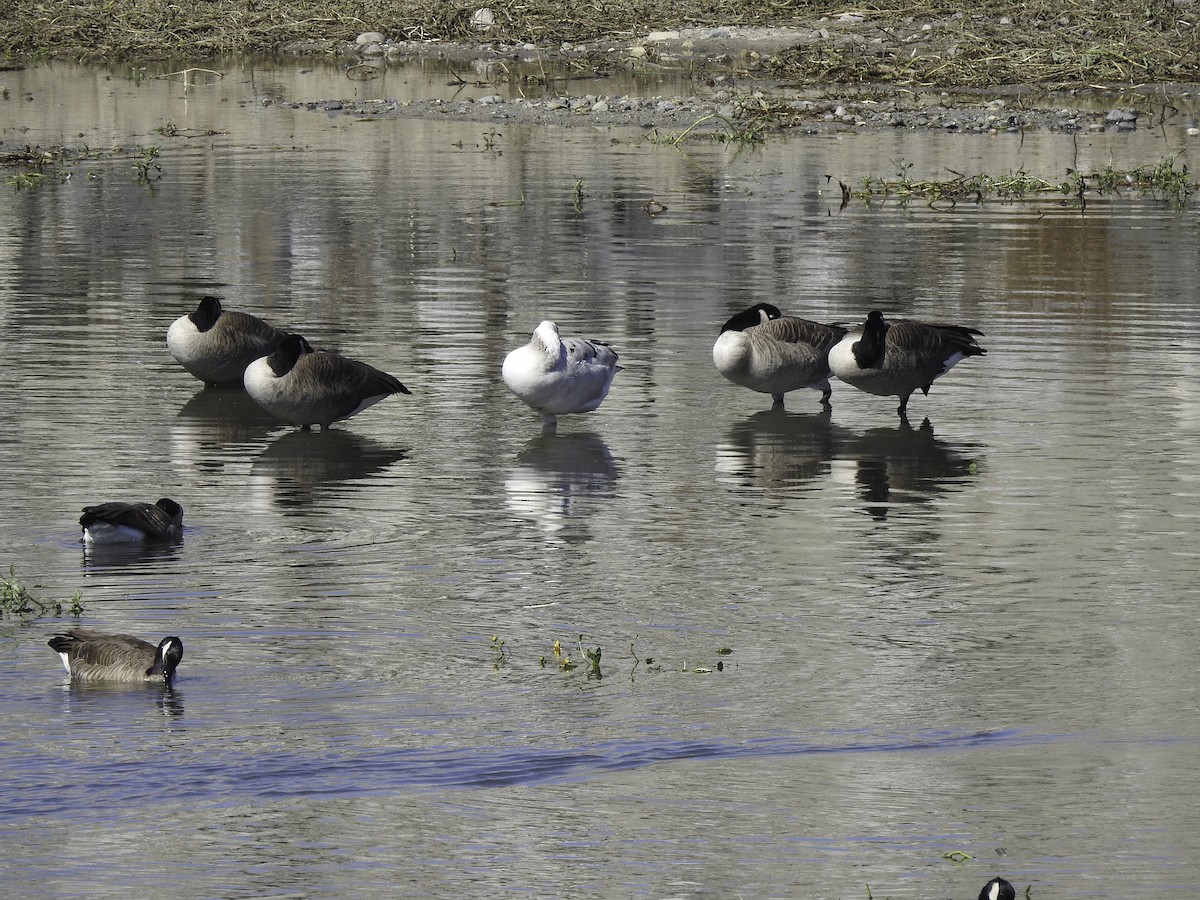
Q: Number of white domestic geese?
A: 1